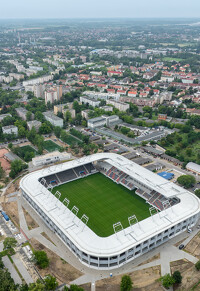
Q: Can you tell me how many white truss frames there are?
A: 10